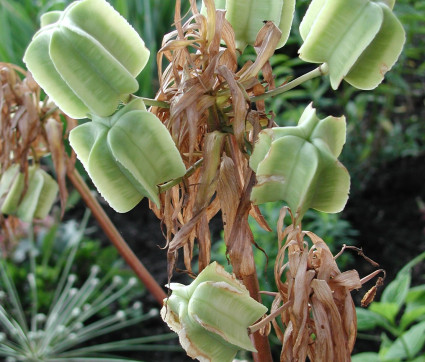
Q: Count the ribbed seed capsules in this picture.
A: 7